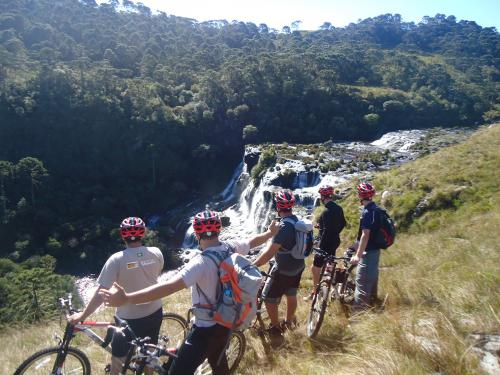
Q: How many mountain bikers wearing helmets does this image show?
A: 5